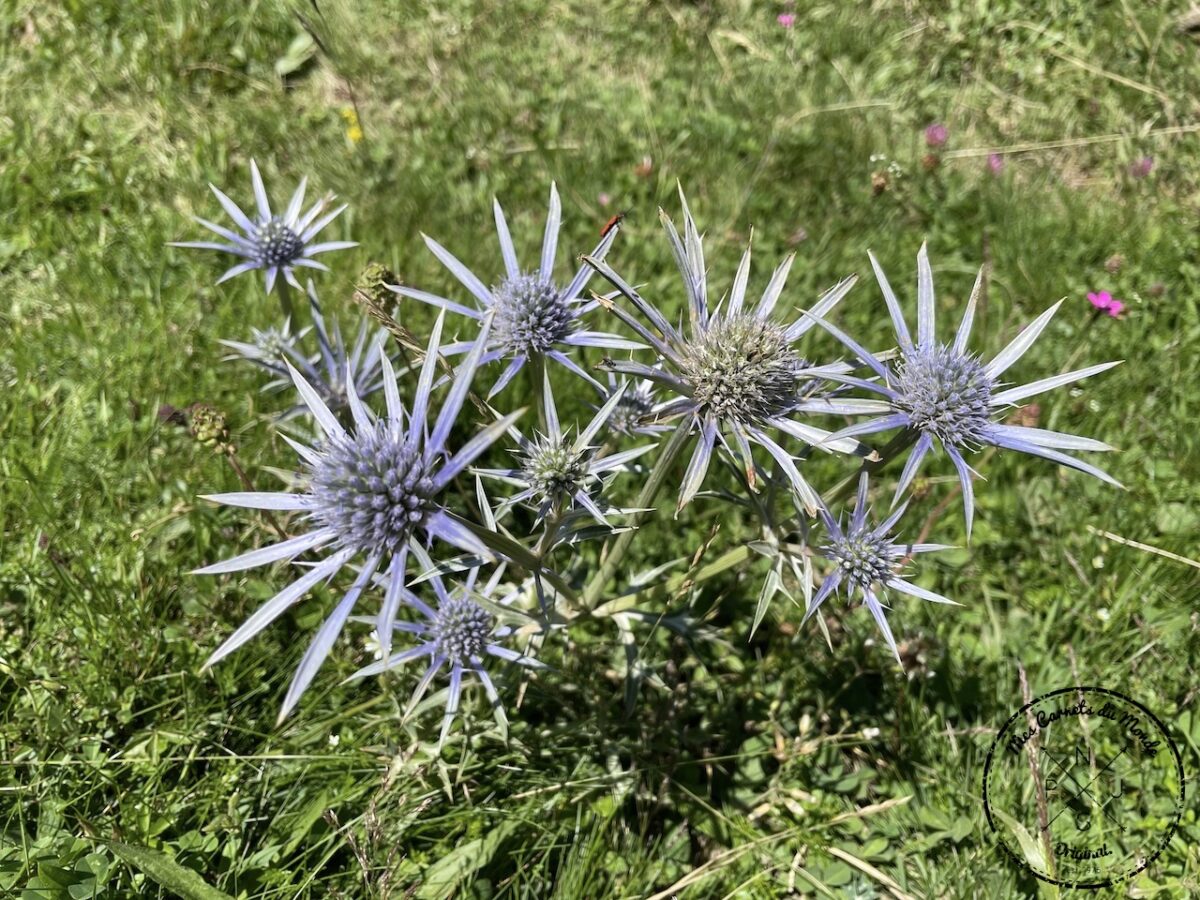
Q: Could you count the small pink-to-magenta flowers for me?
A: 5